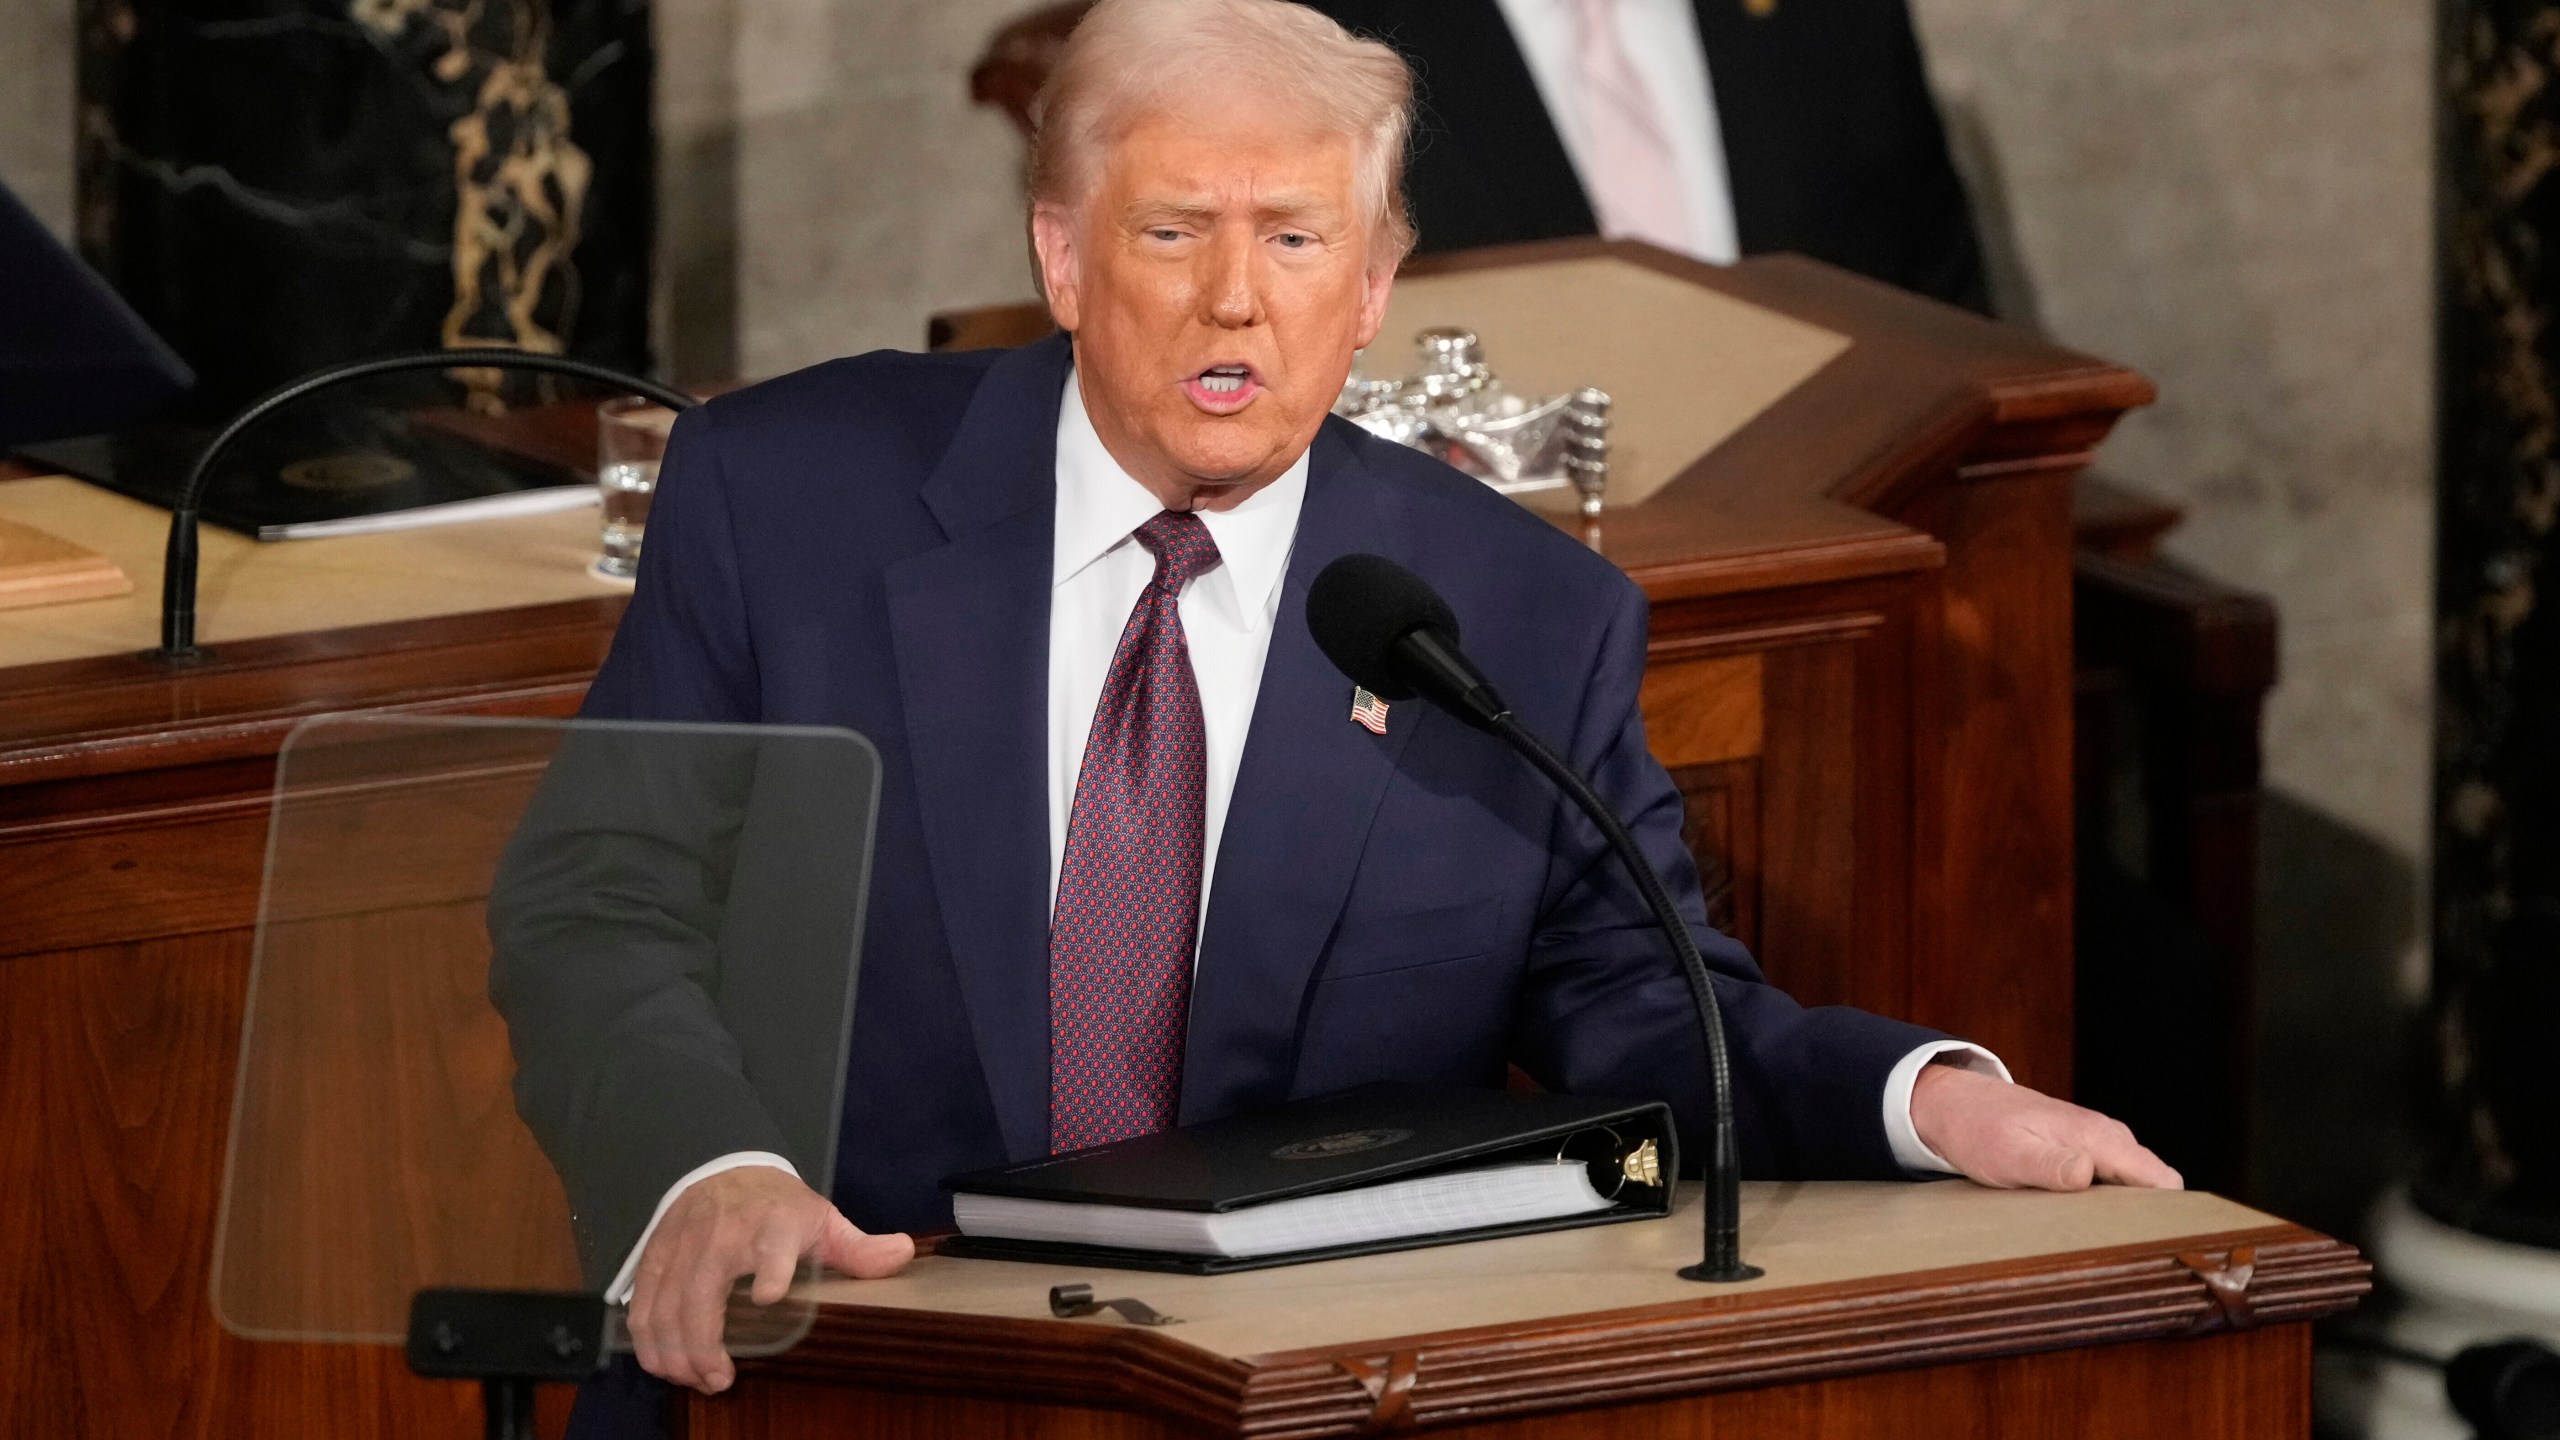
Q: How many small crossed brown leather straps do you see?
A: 2